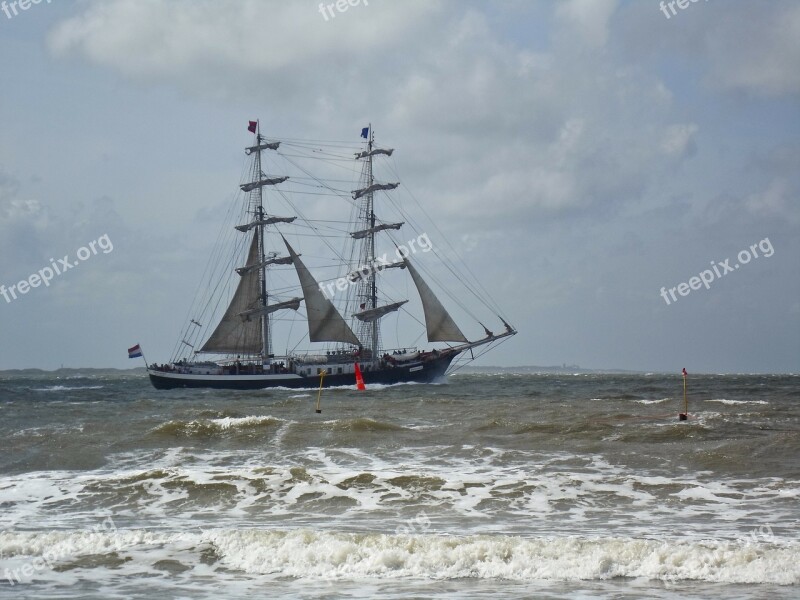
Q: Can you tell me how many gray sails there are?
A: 3